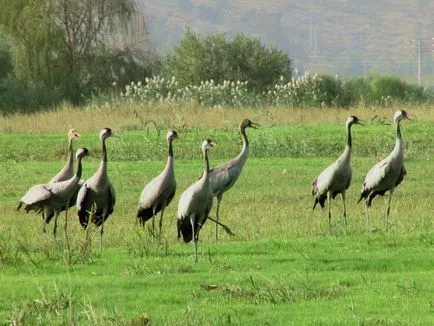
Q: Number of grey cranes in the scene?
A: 8